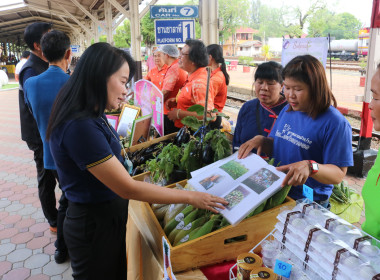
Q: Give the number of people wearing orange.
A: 4